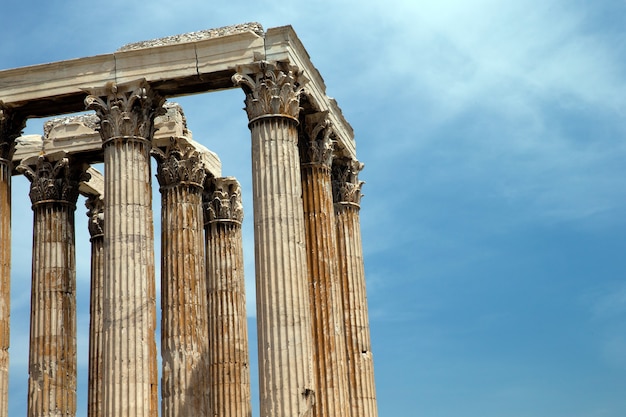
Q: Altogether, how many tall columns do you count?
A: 9